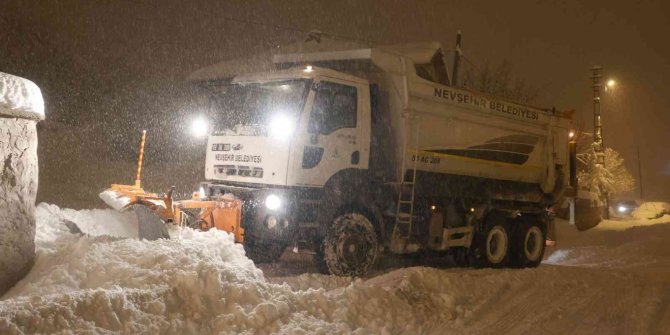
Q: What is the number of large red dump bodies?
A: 0